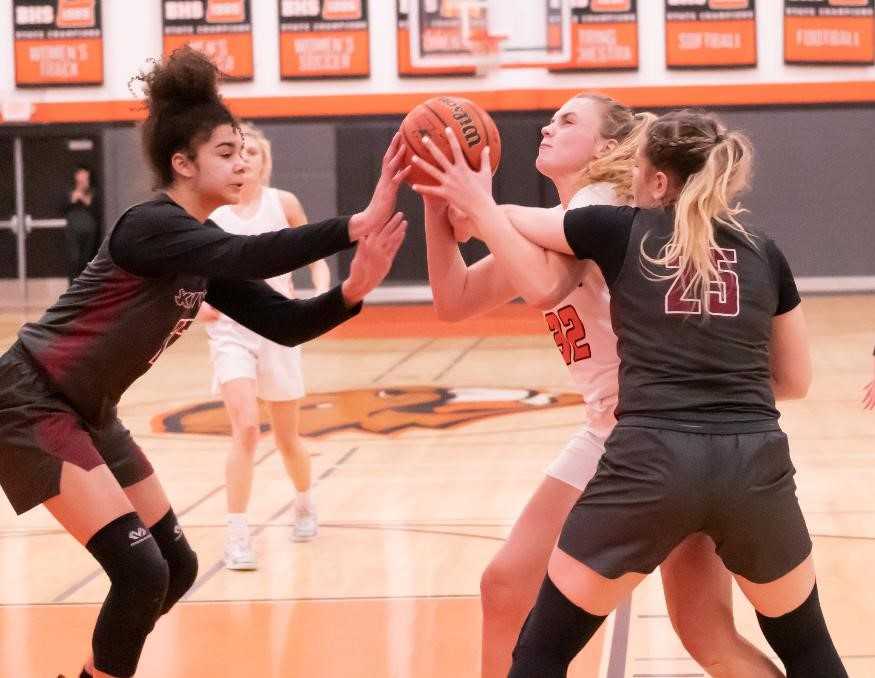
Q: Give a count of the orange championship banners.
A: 7